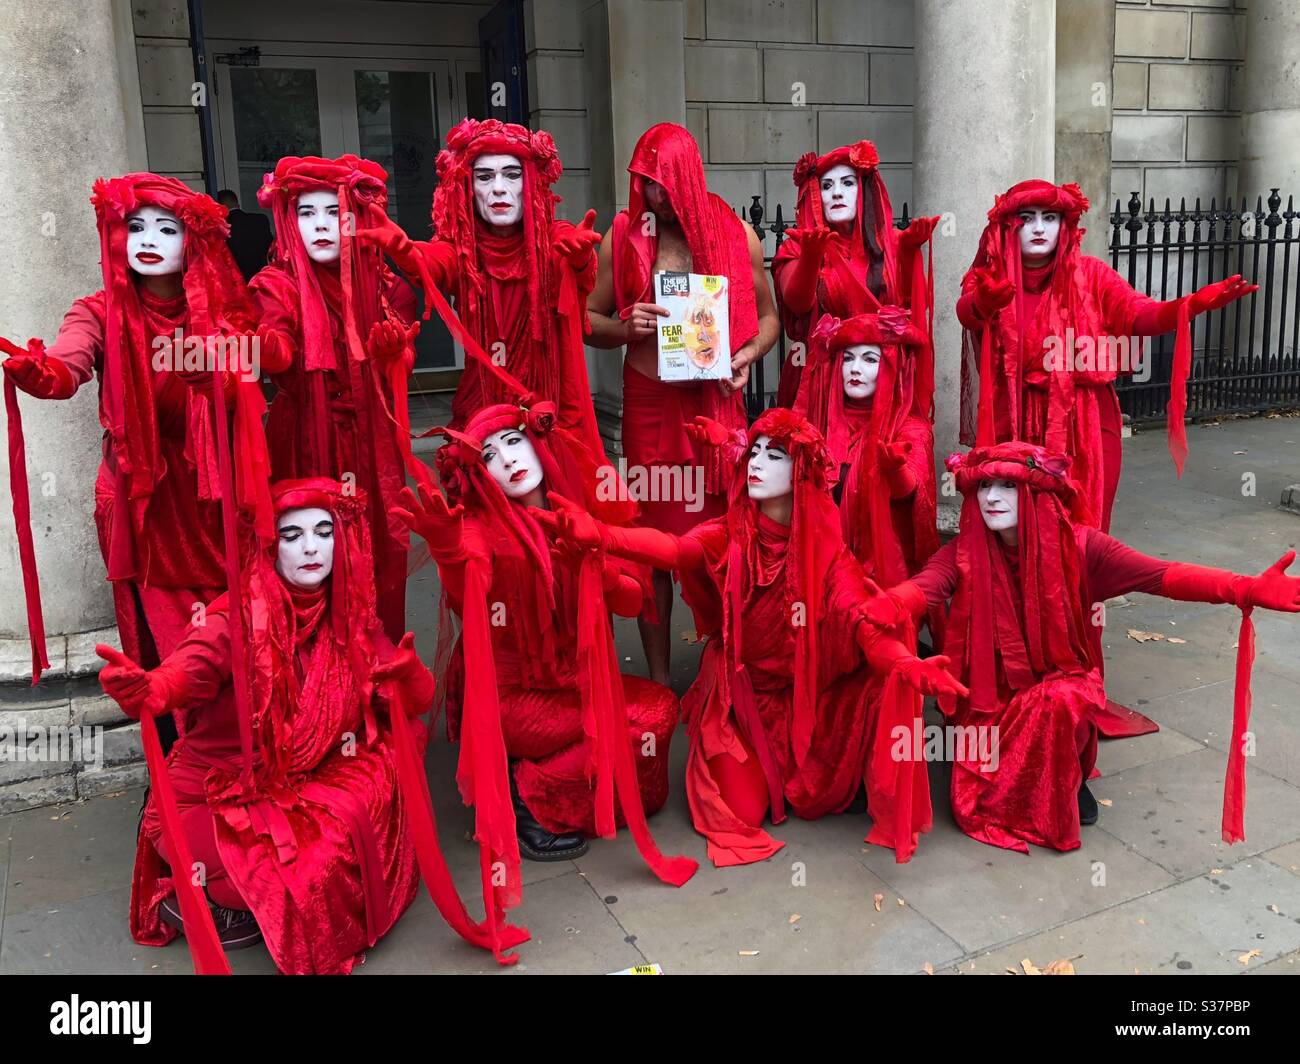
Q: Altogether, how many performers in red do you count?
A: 11